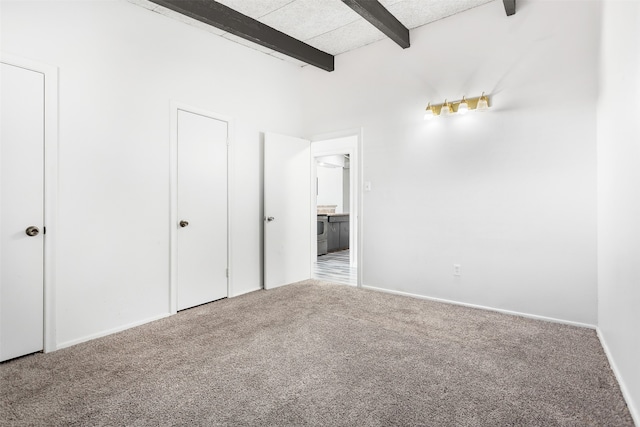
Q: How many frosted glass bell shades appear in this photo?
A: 4